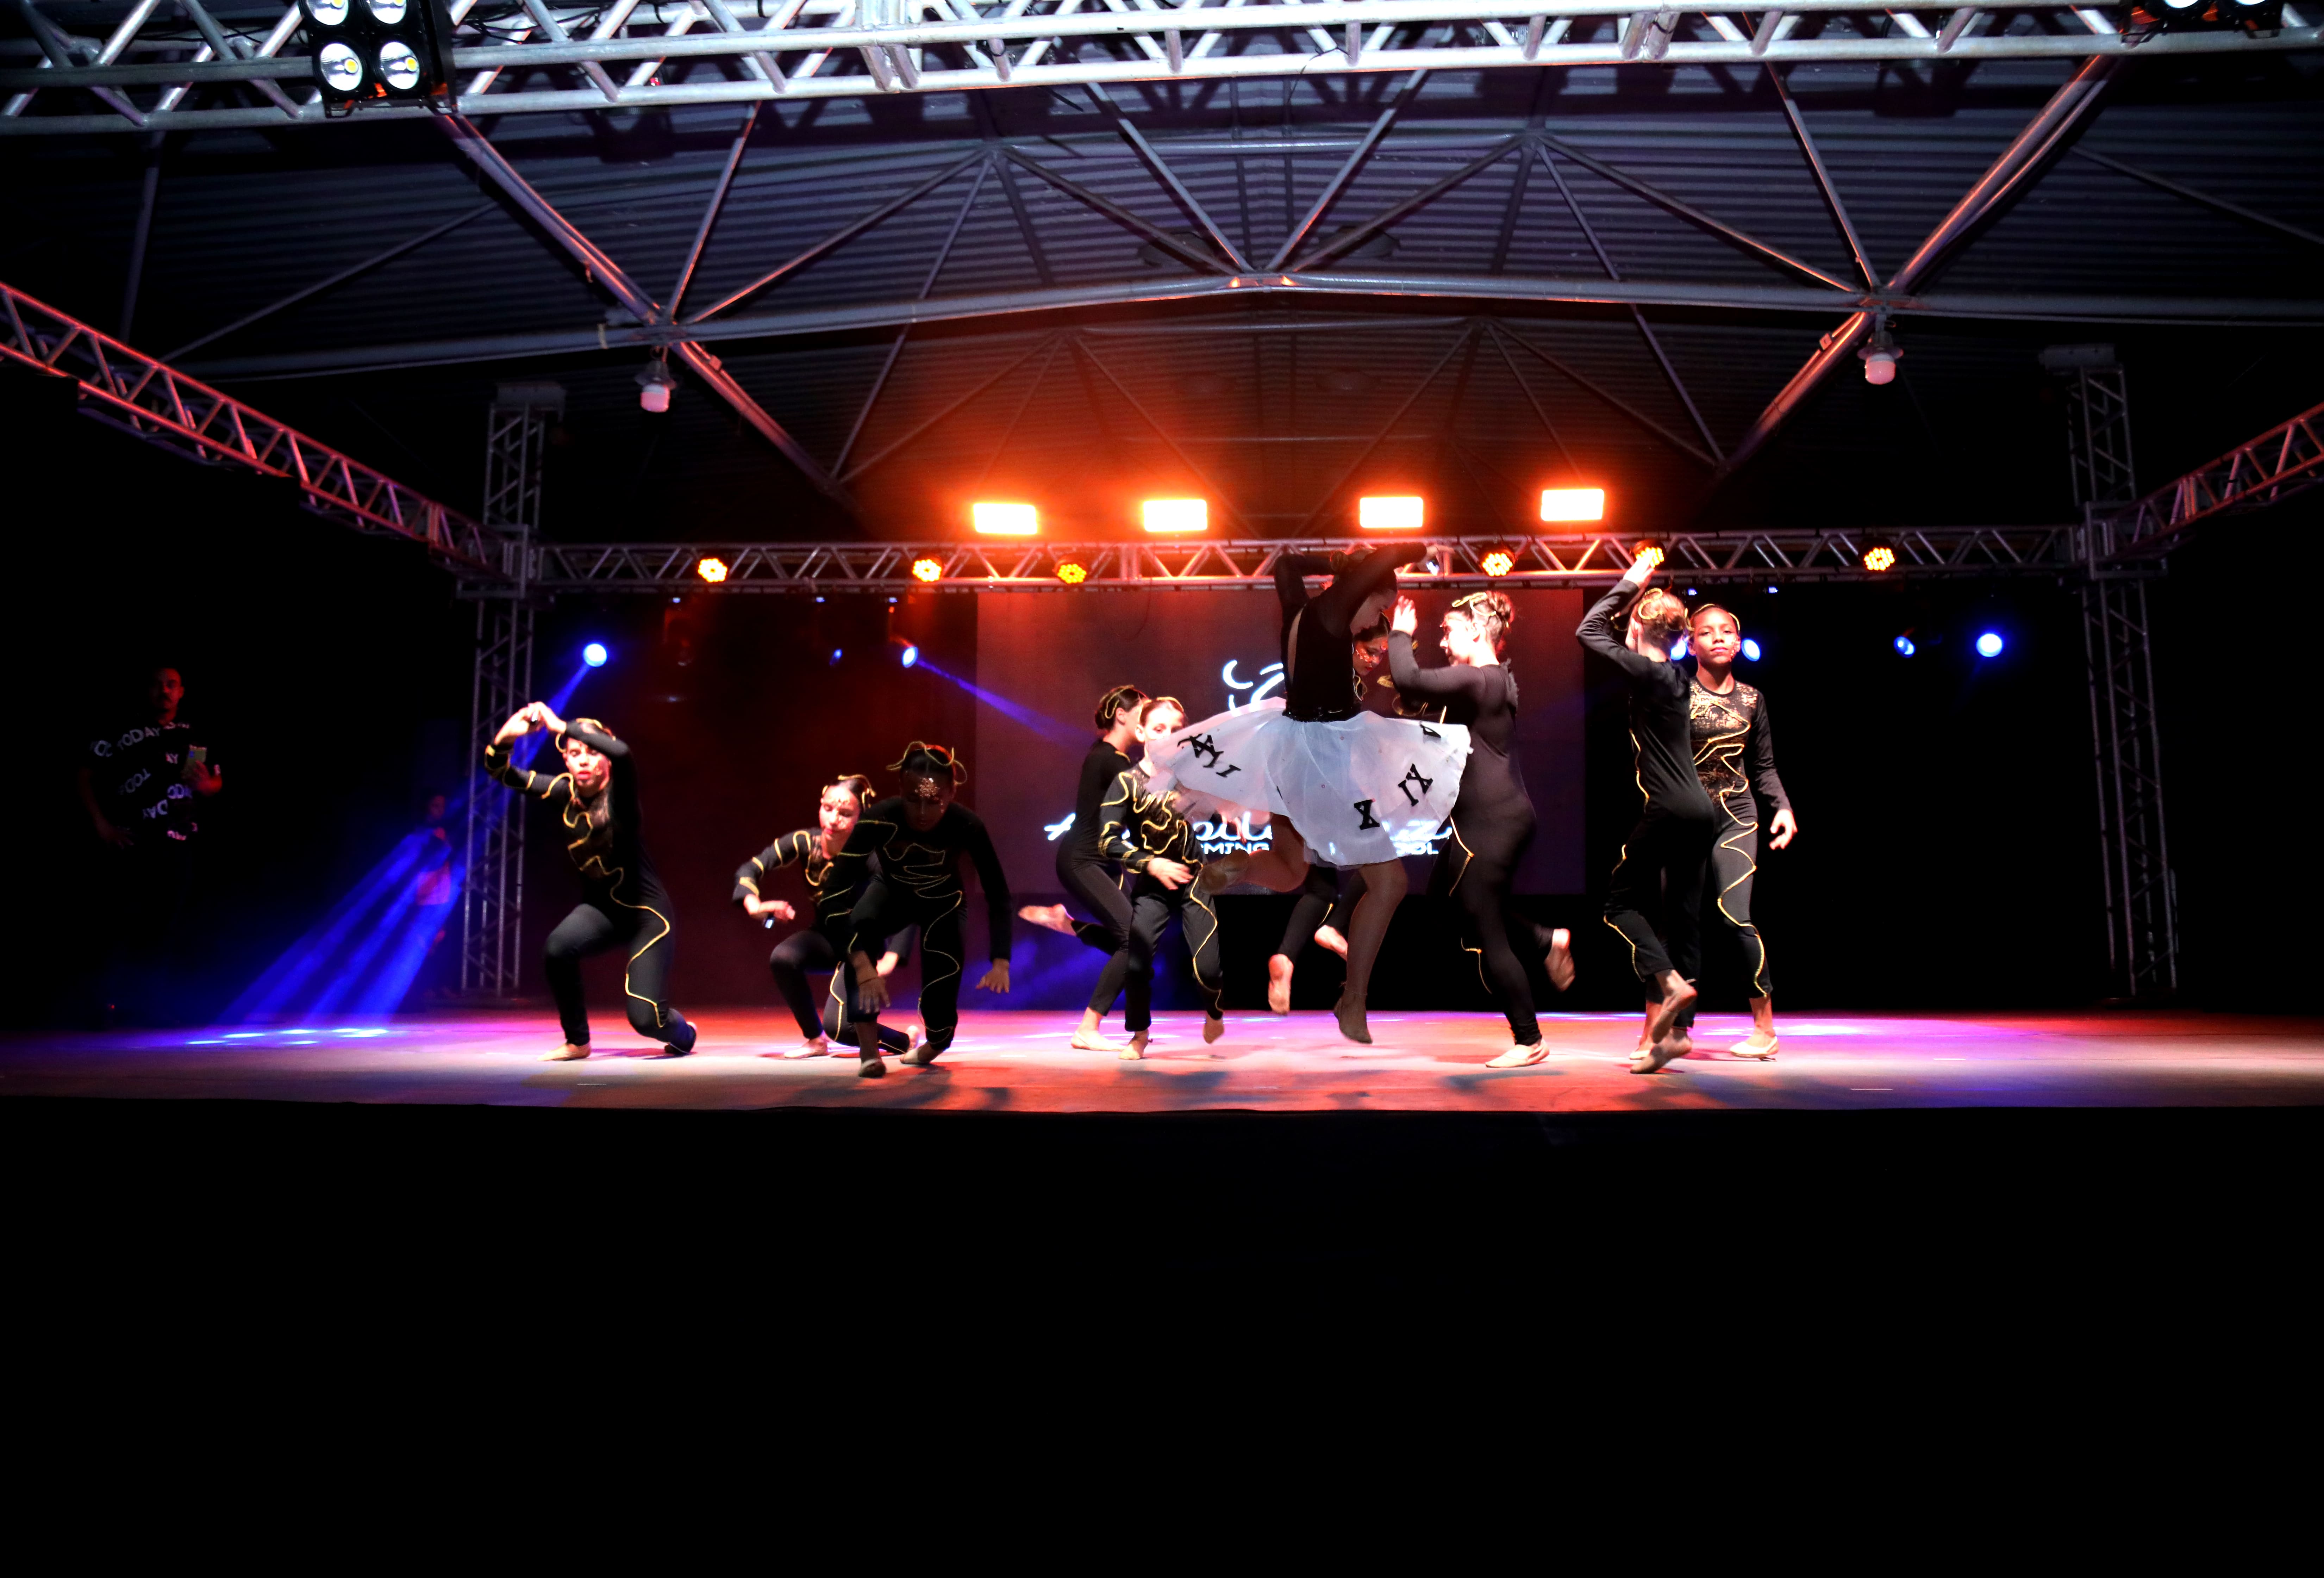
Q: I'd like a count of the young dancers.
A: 10